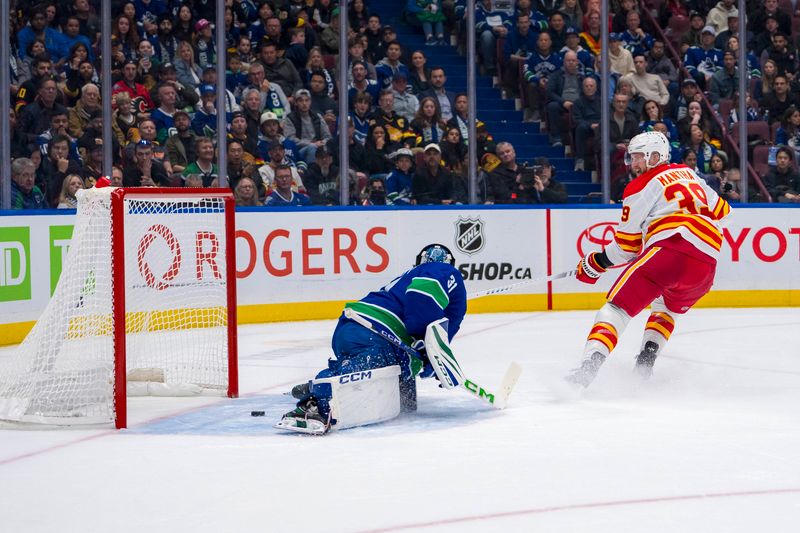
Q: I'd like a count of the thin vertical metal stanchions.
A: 7